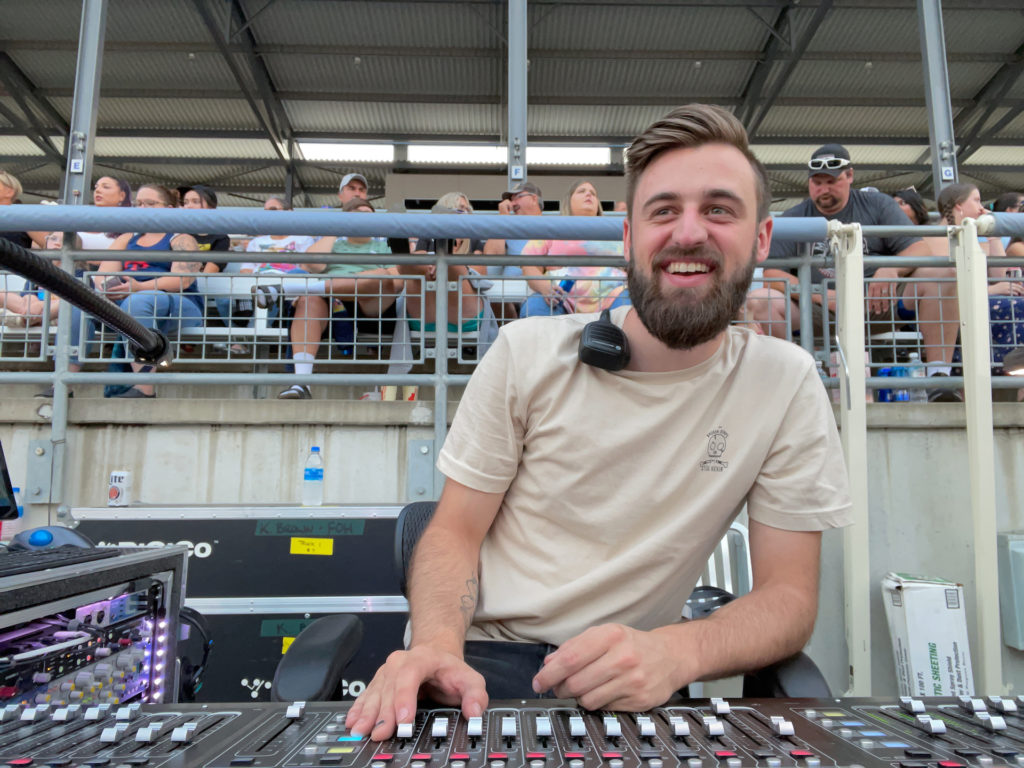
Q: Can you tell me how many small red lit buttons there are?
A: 11